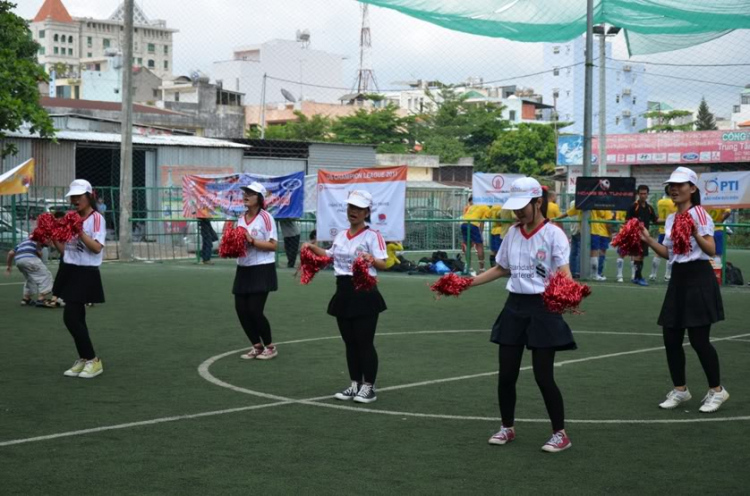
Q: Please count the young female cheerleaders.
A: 5